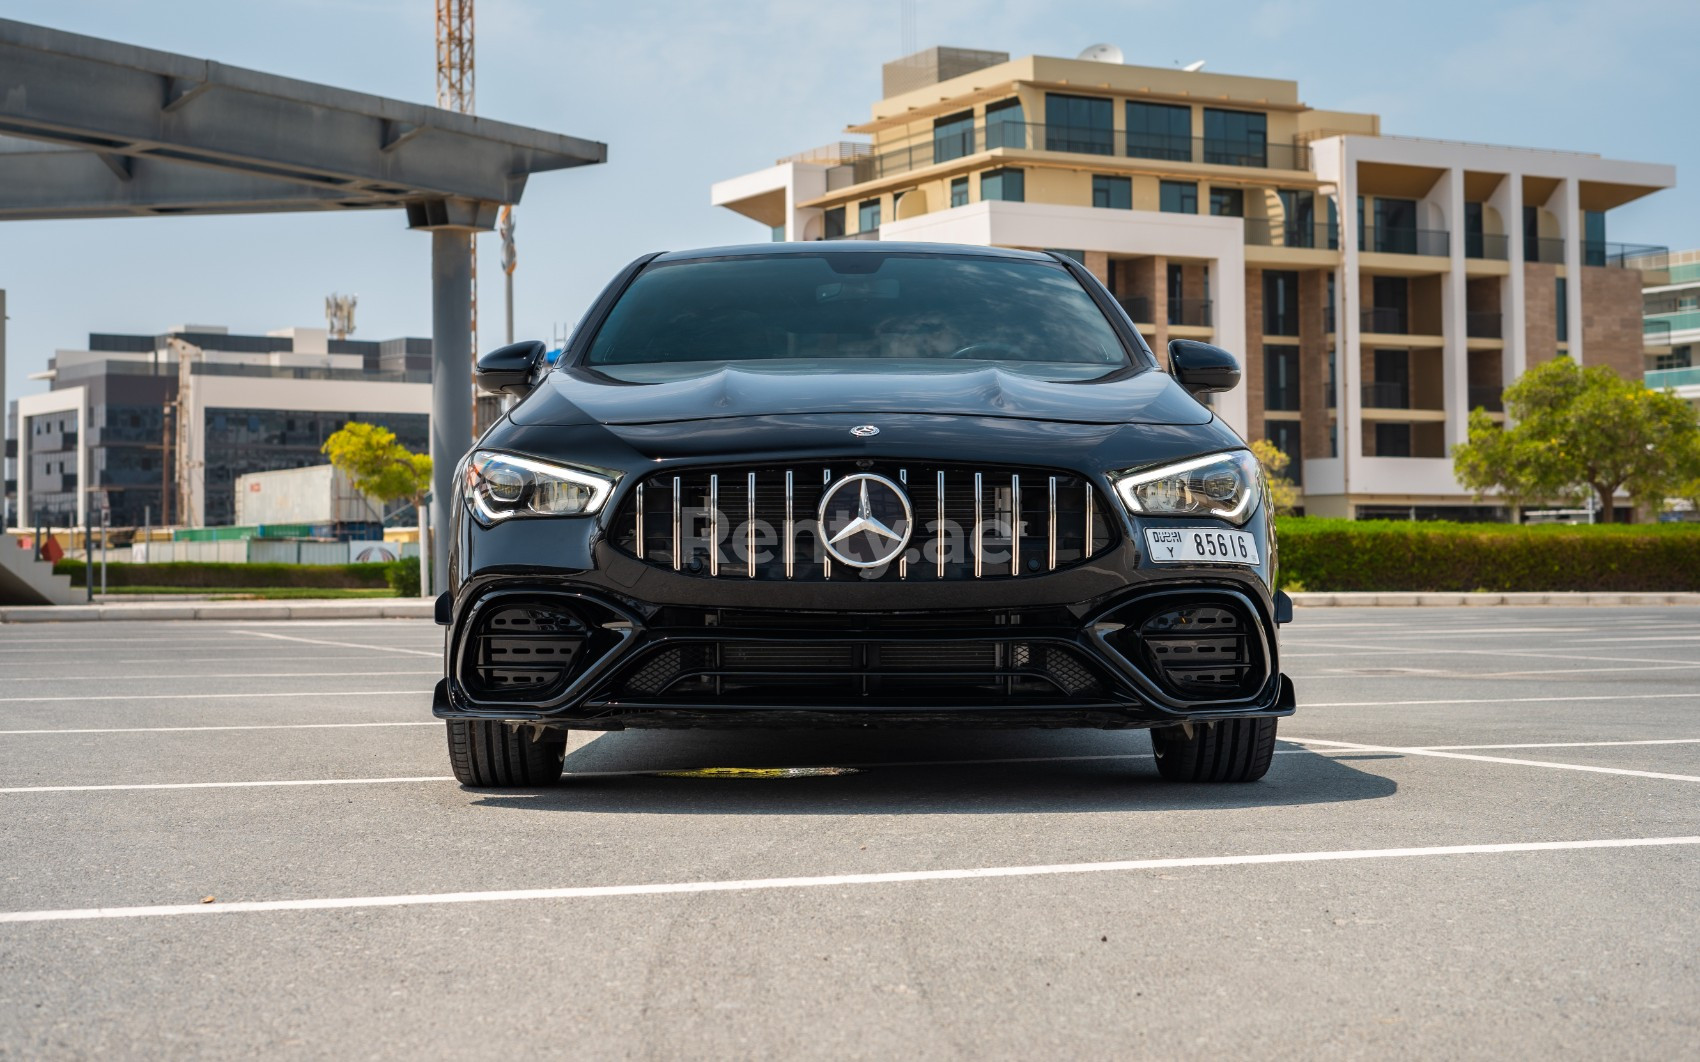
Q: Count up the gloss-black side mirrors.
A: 2